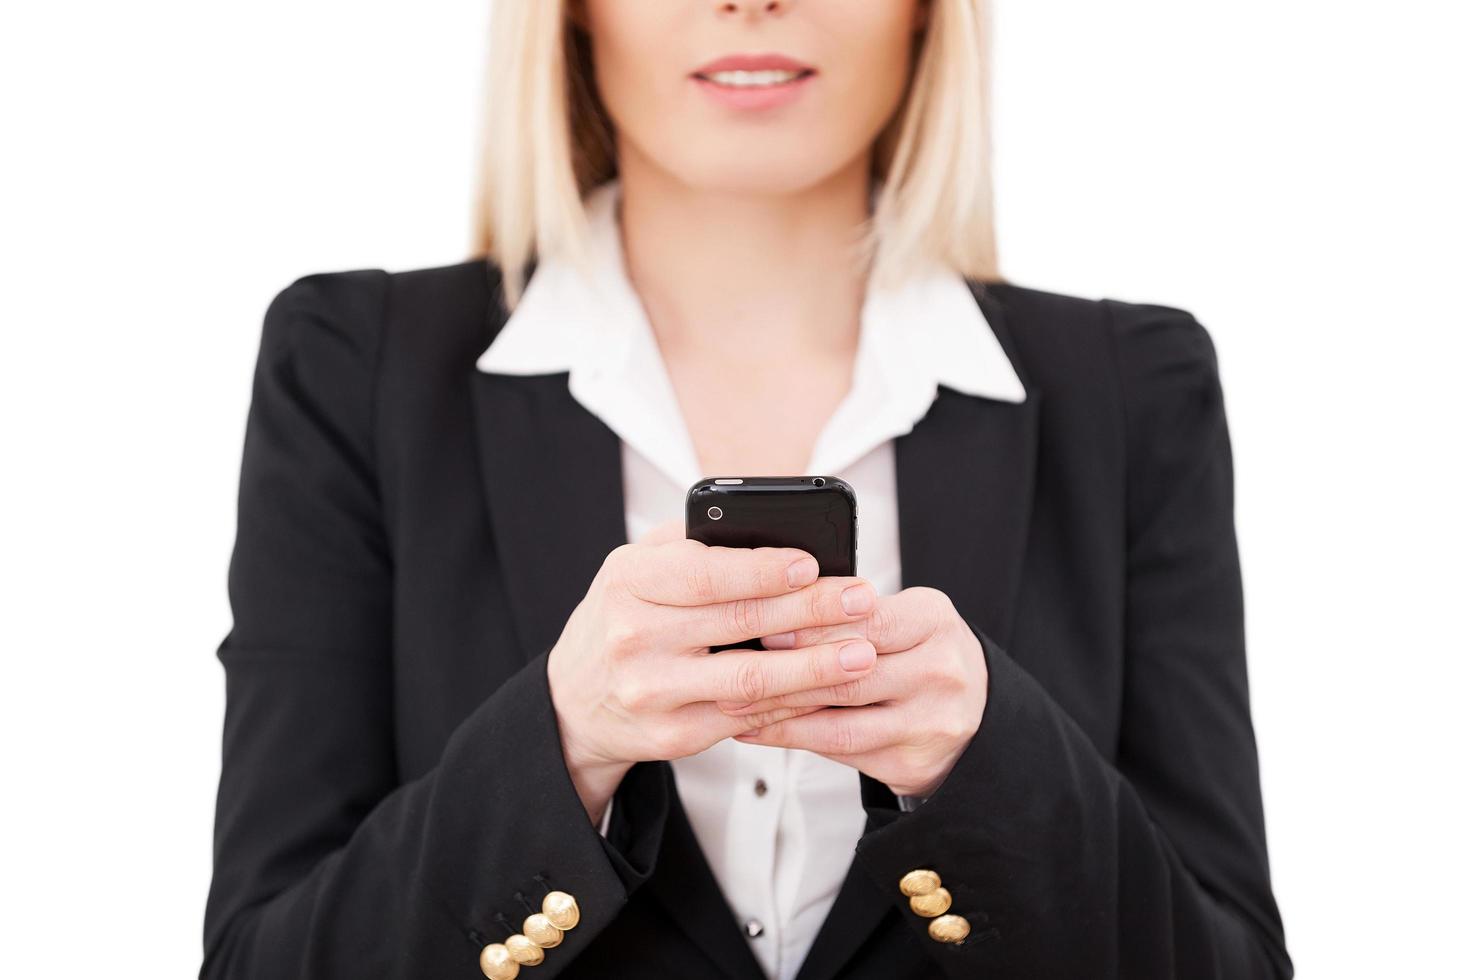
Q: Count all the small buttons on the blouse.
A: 2